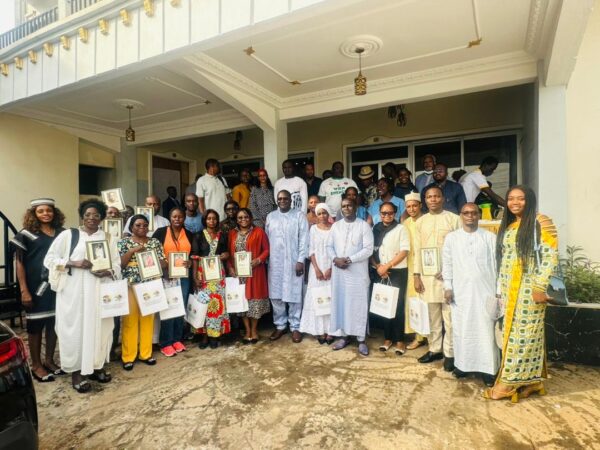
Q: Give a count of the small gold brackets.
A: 10